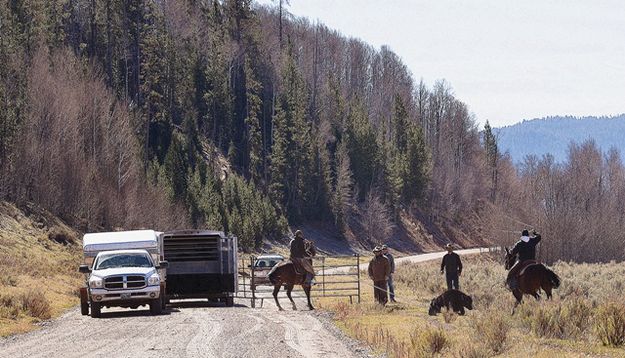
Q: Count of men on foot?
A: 3